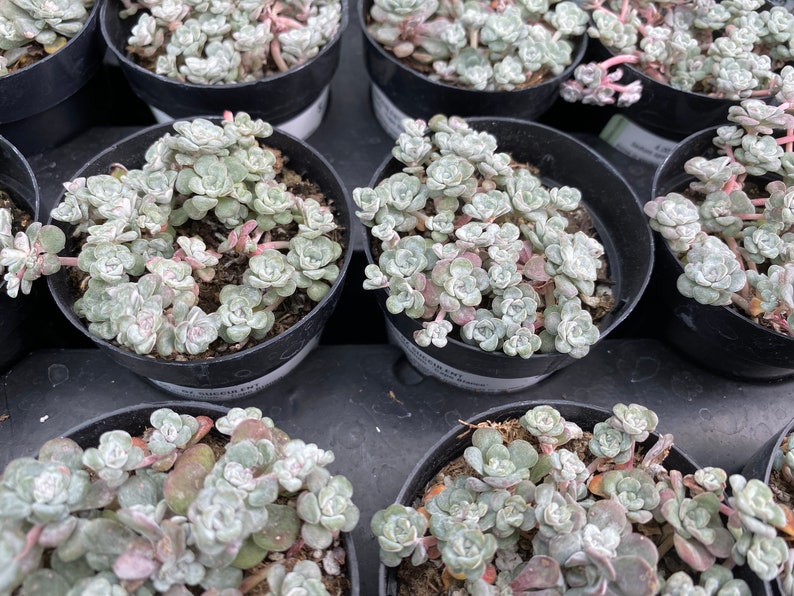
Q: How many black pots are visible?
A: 11